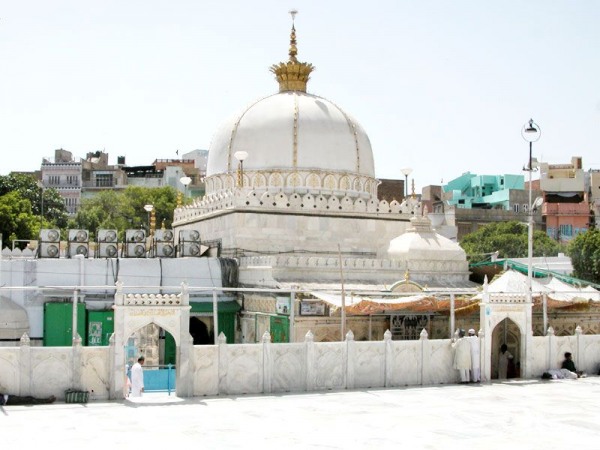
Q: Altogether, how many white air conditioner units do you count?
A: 12